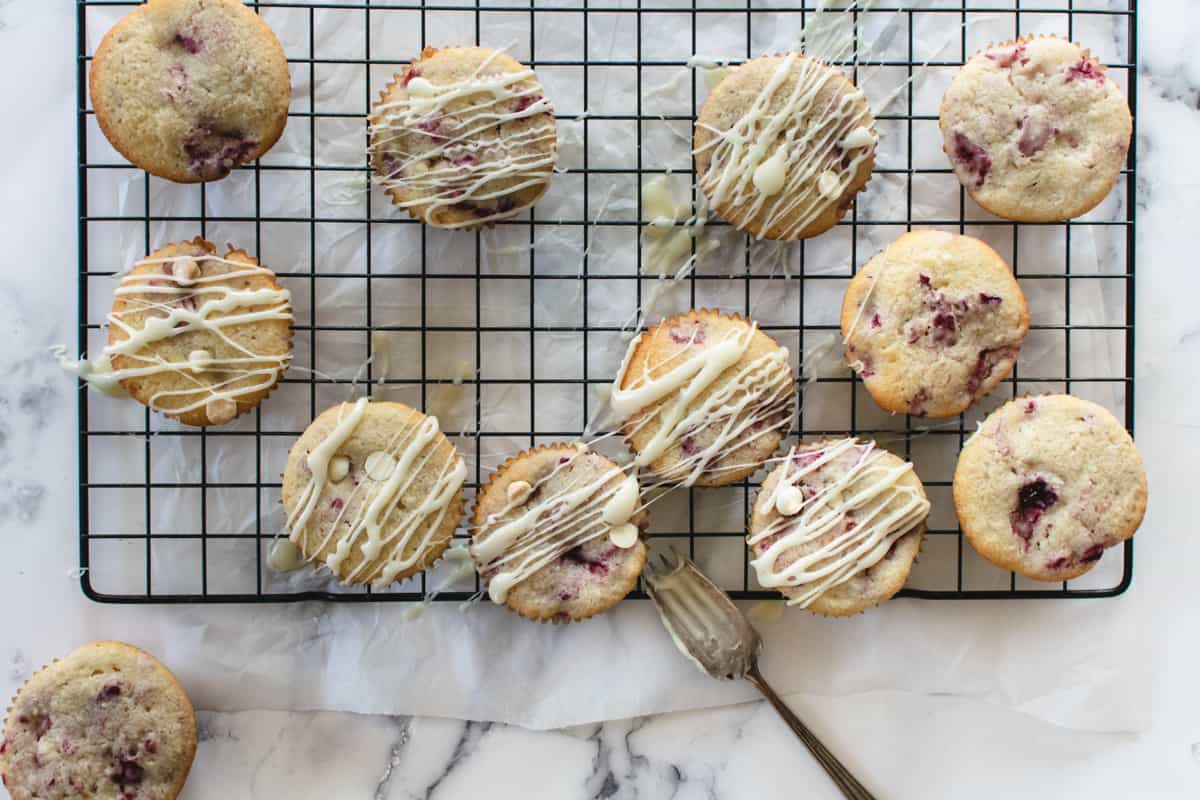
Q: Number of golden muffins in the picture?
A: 12